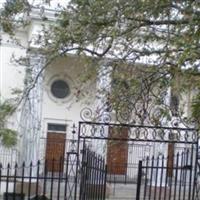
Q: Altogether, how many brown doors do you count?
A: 3